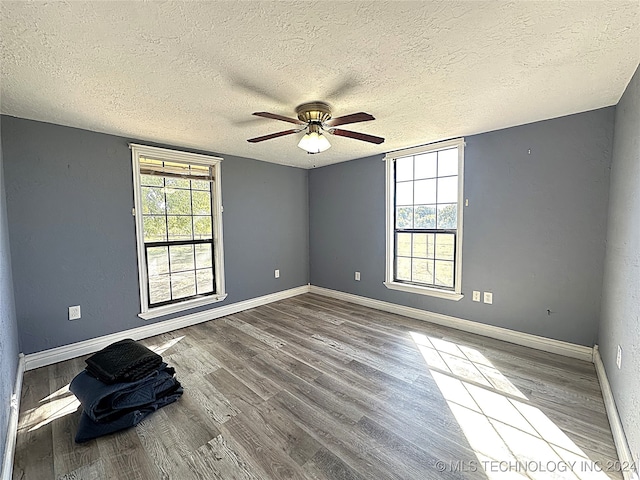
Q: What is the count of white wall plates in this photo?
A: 6